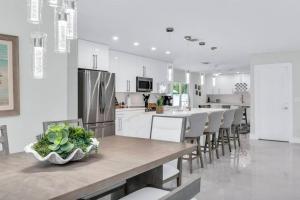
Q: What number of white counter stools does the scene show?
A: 4